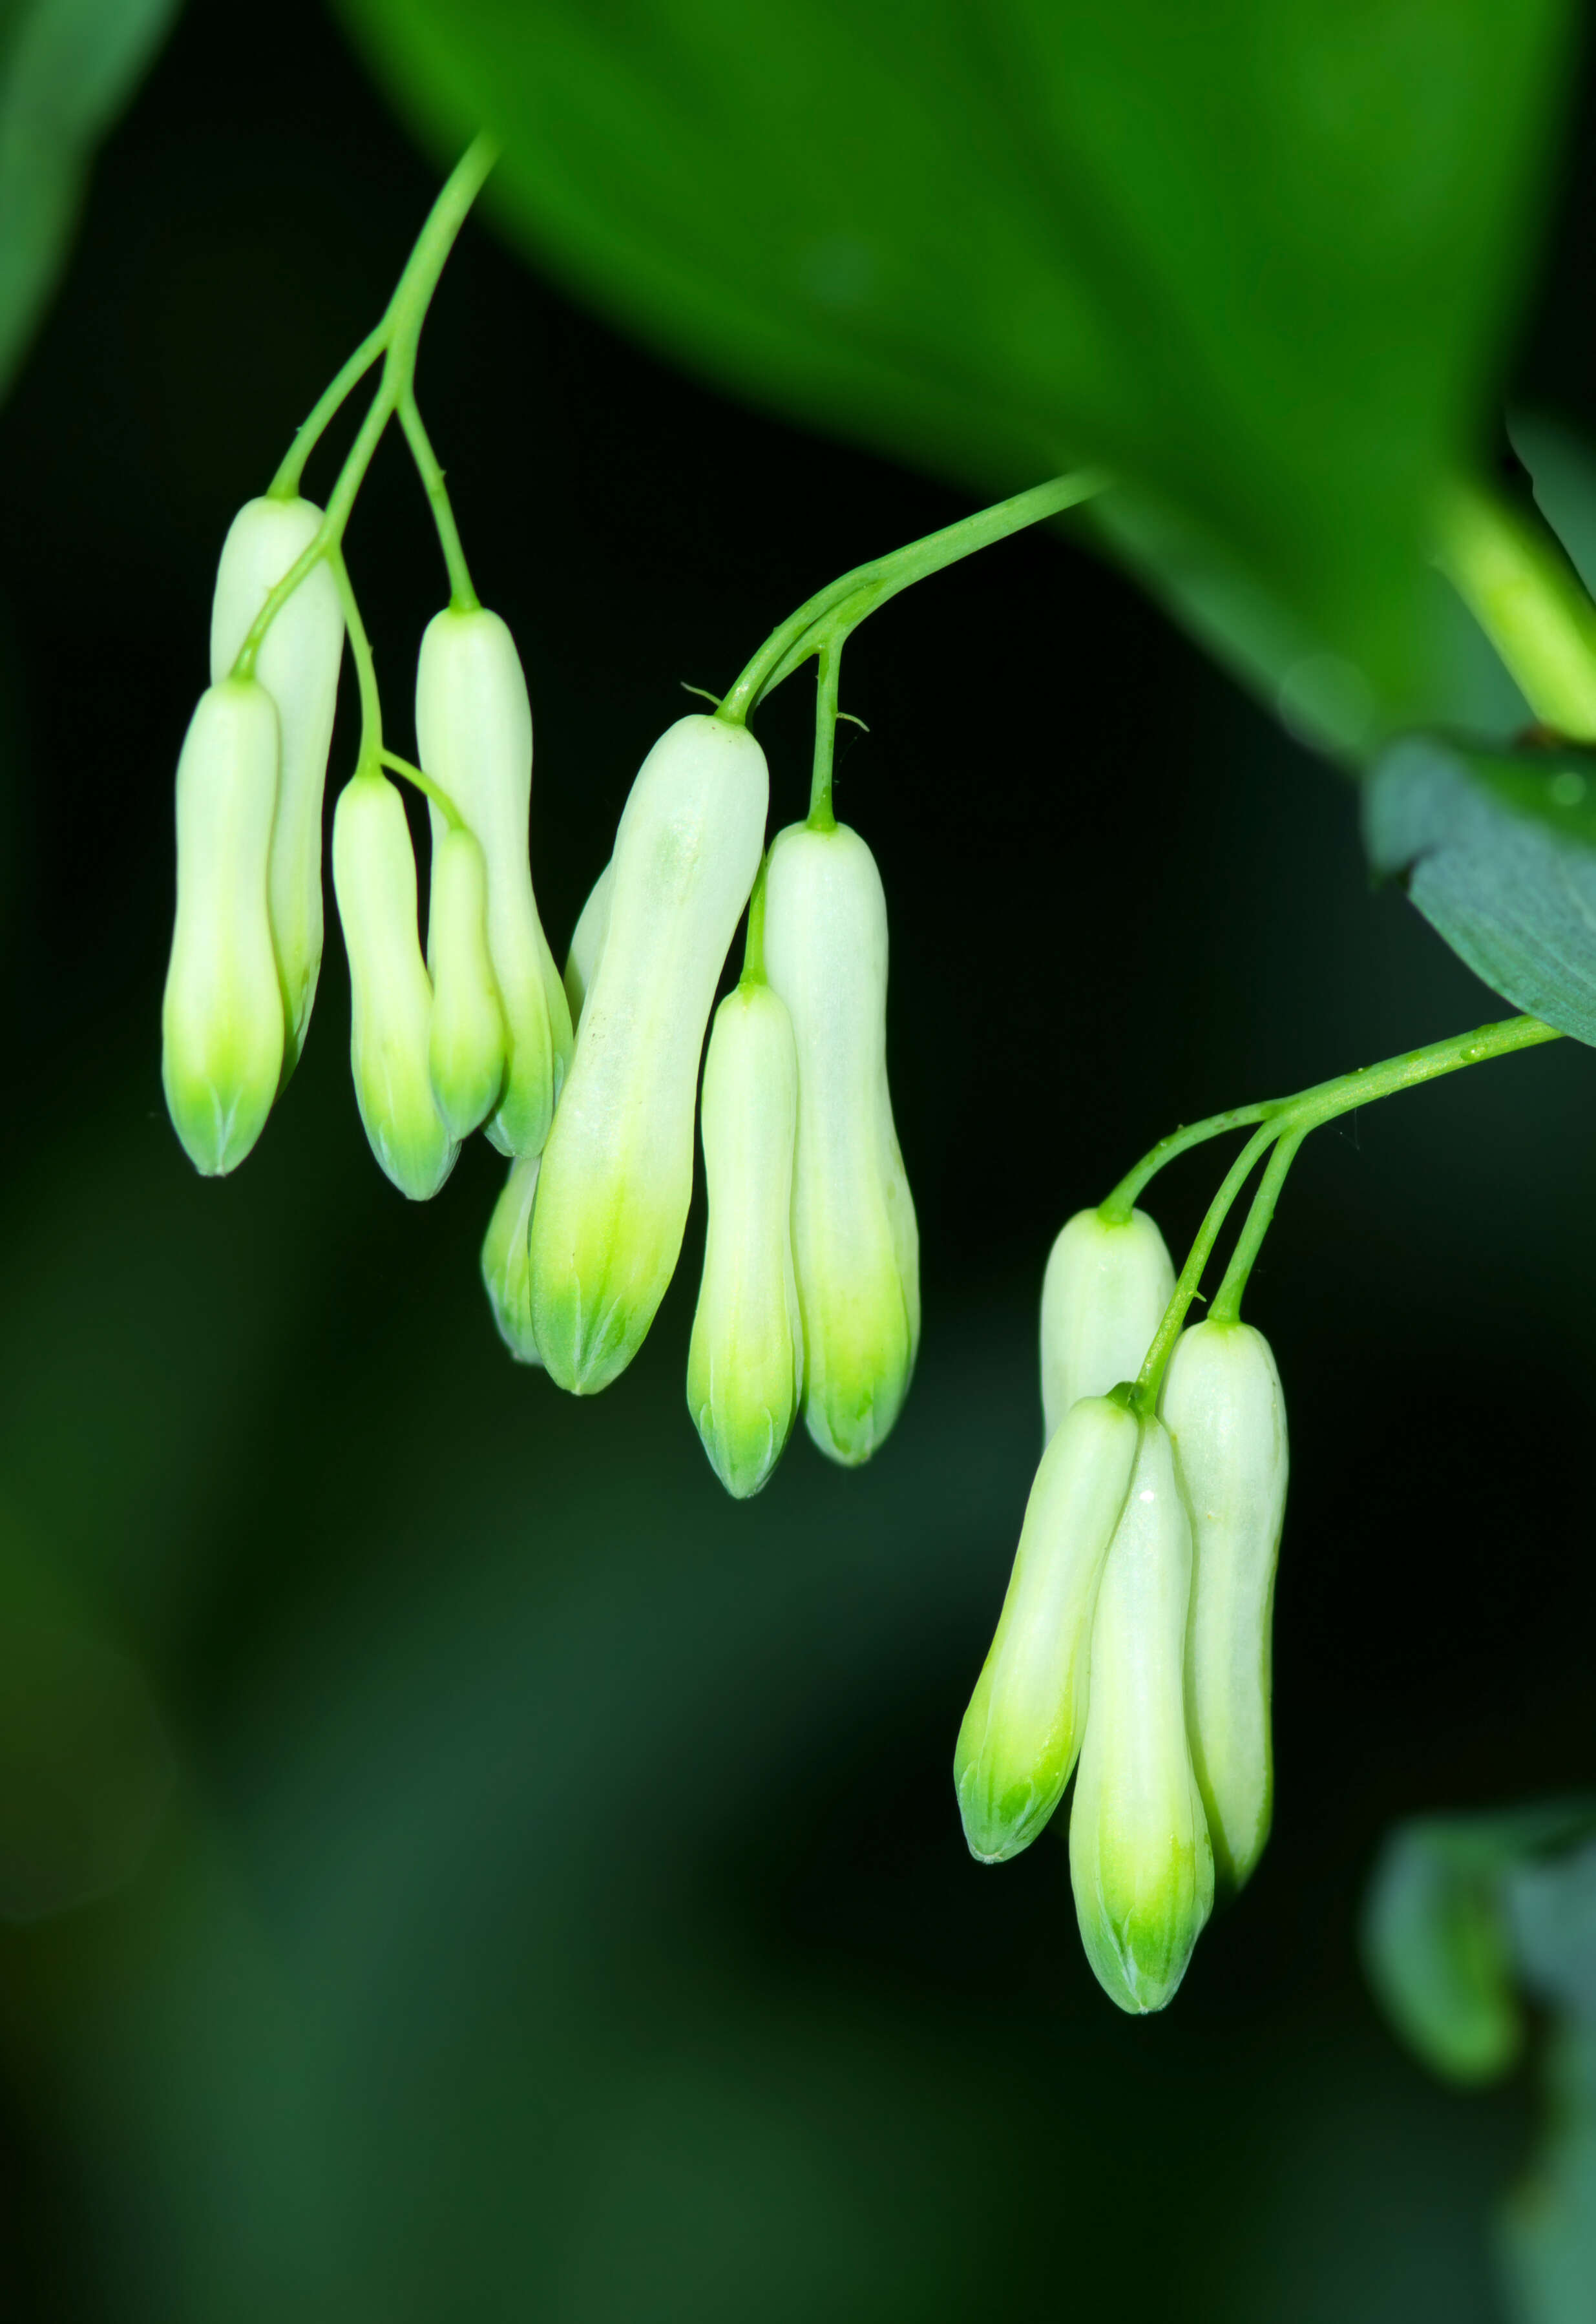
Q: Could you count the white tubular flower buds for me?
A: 13